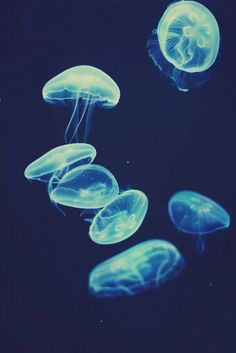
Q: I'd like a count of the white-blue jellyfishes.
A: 7